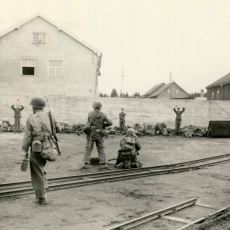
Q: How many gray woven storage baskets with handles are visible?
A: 0